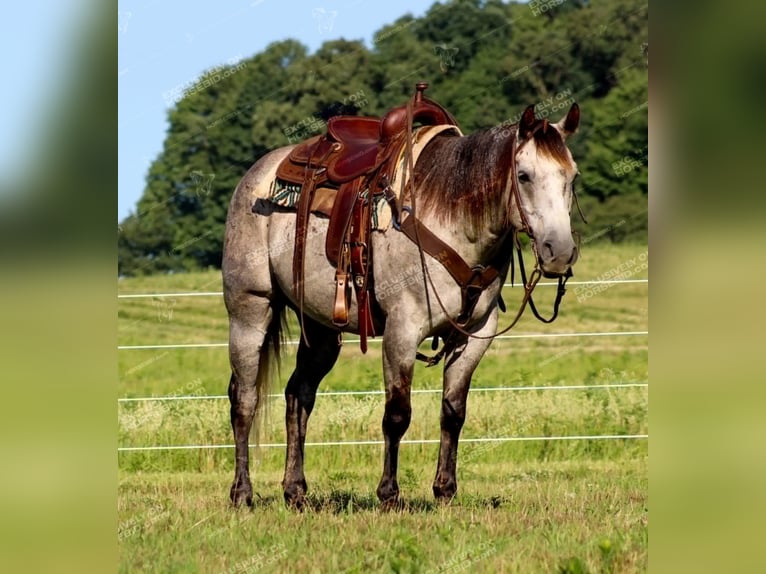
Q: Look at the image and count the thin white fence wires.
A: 4